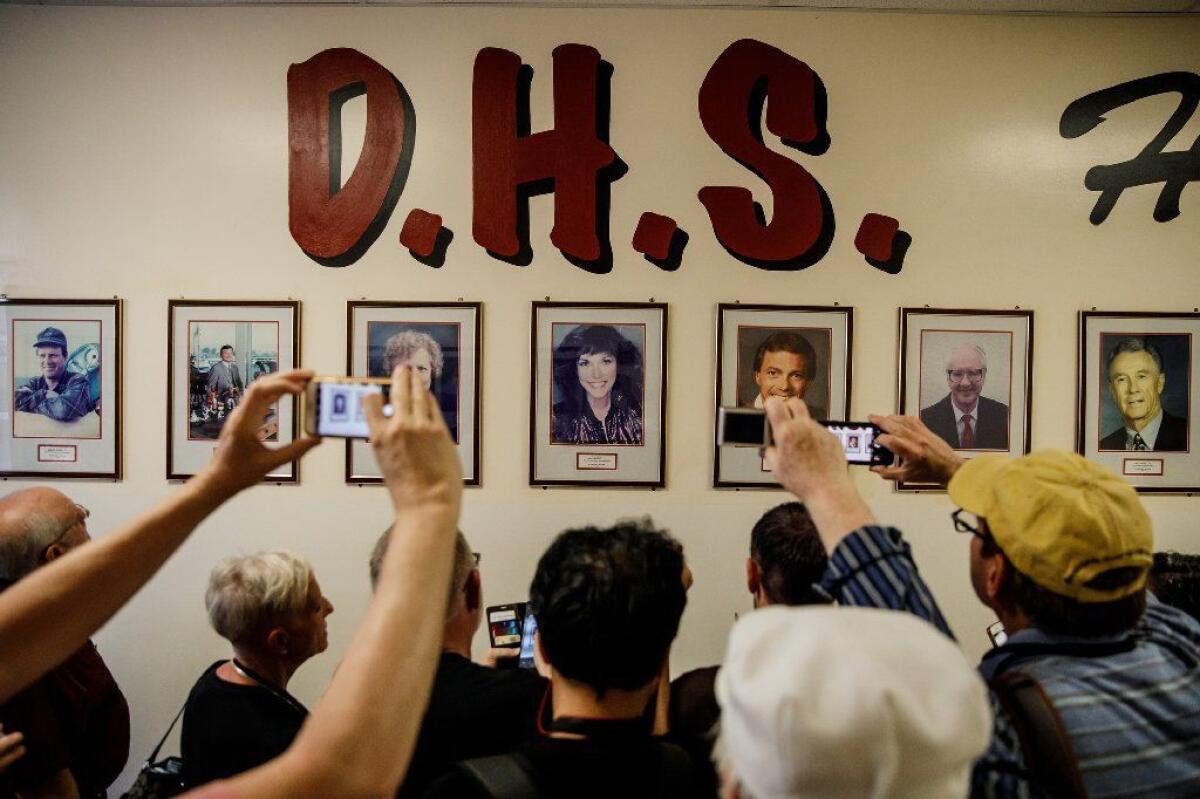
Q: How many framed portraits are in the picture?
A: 7